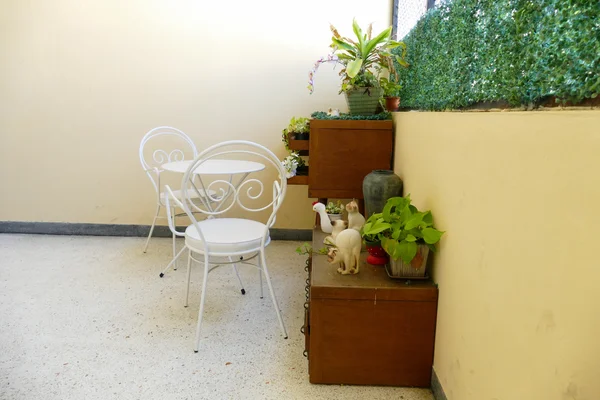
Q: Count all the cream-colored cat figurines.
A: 3